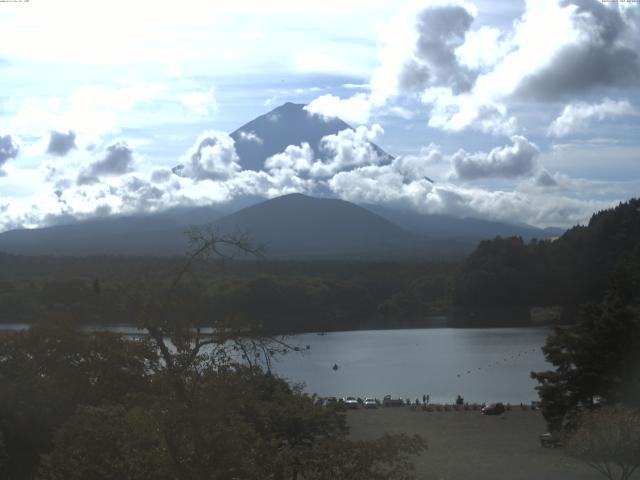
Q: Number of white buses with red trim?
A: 0